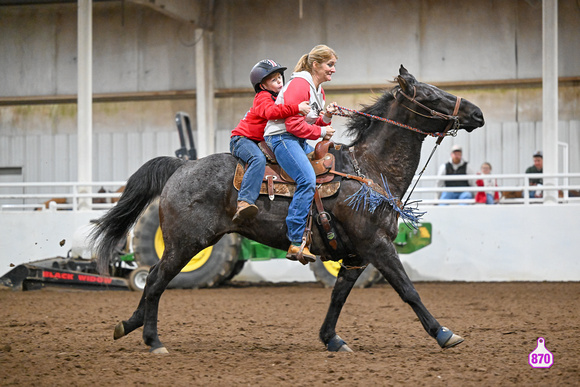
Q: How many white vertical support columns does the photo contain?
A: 3